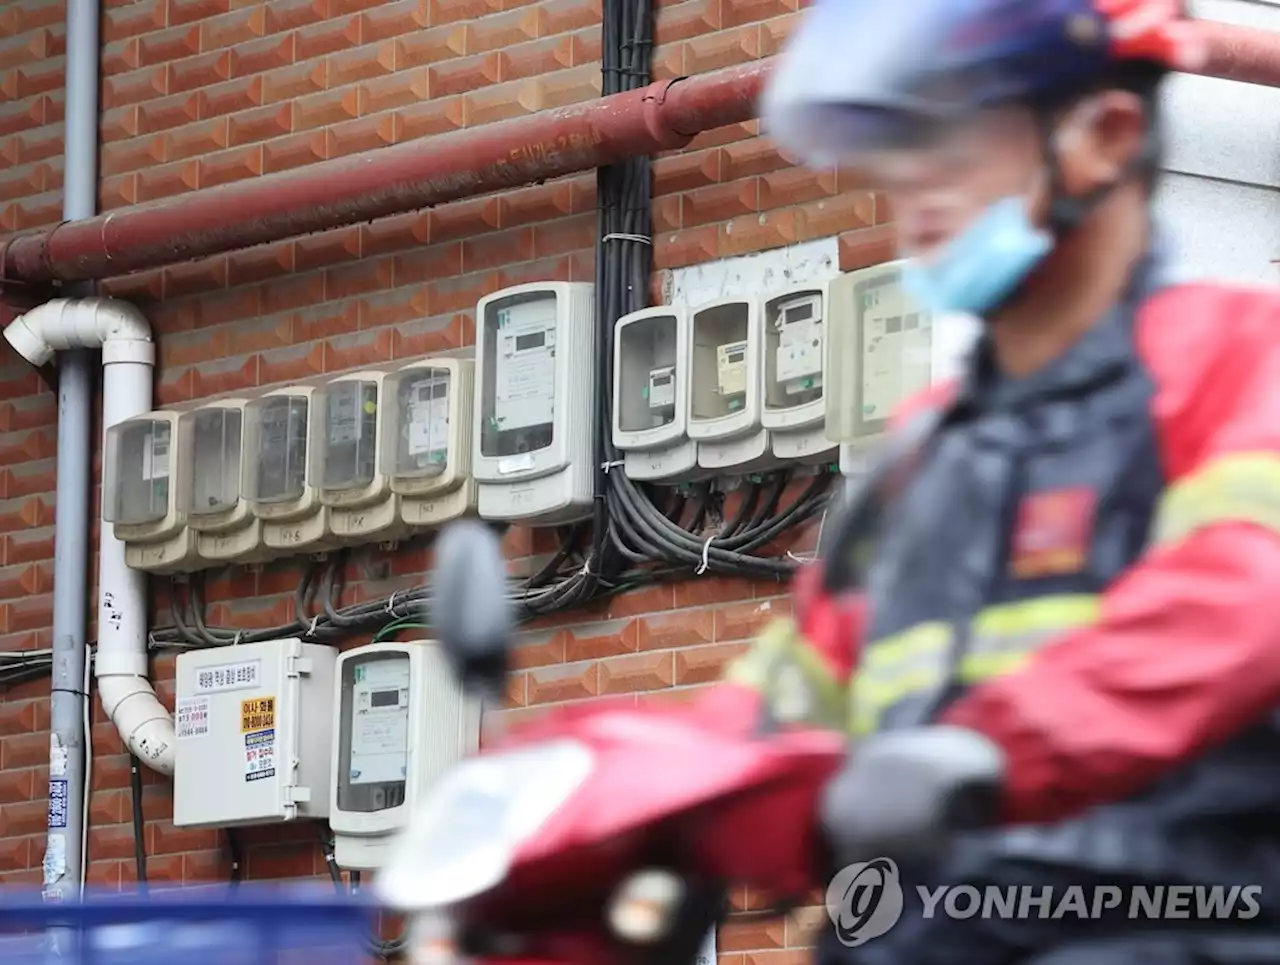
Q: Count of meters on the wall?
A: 11